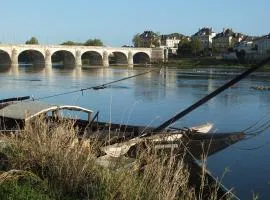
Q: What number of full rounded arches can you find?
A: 5